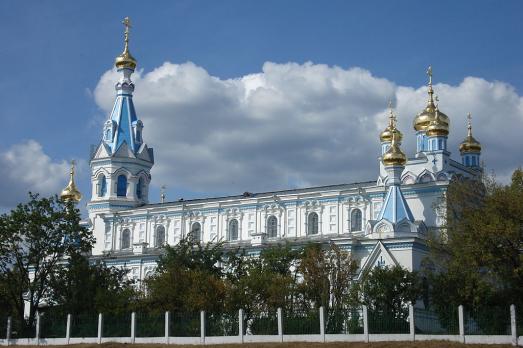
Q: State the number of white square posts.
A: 14